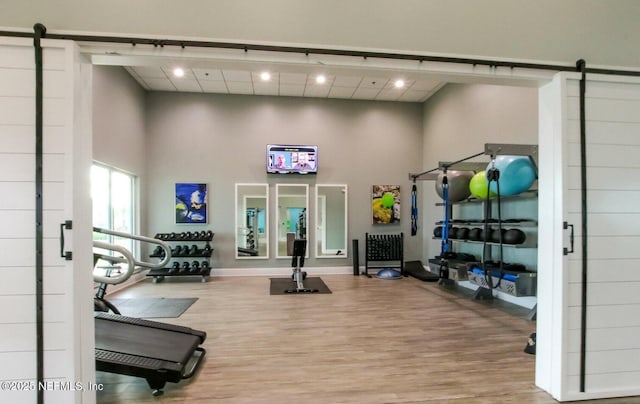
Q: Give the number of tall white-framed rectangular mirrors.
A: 3